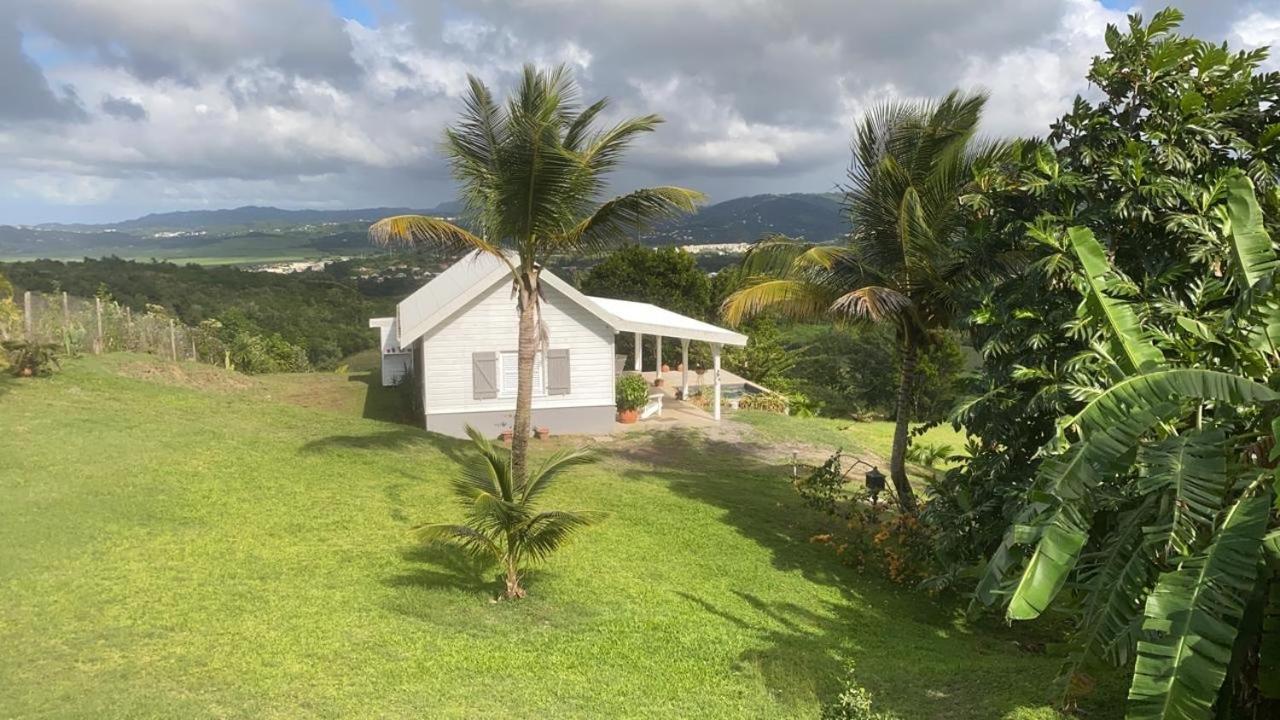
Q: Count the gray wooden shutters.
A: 2